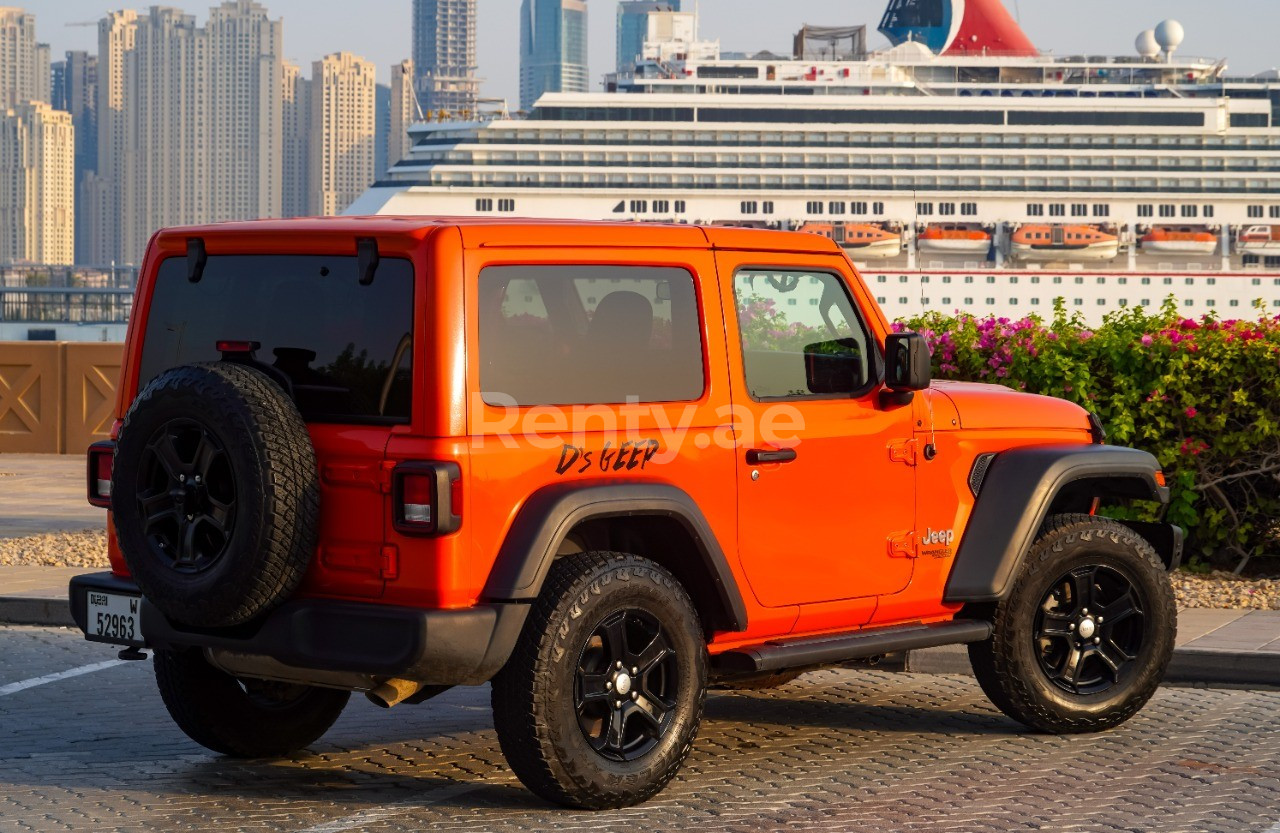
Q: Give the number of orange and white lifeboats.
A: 5